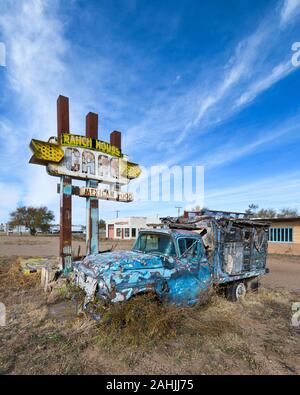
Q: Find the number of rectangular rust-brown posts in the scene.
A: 3